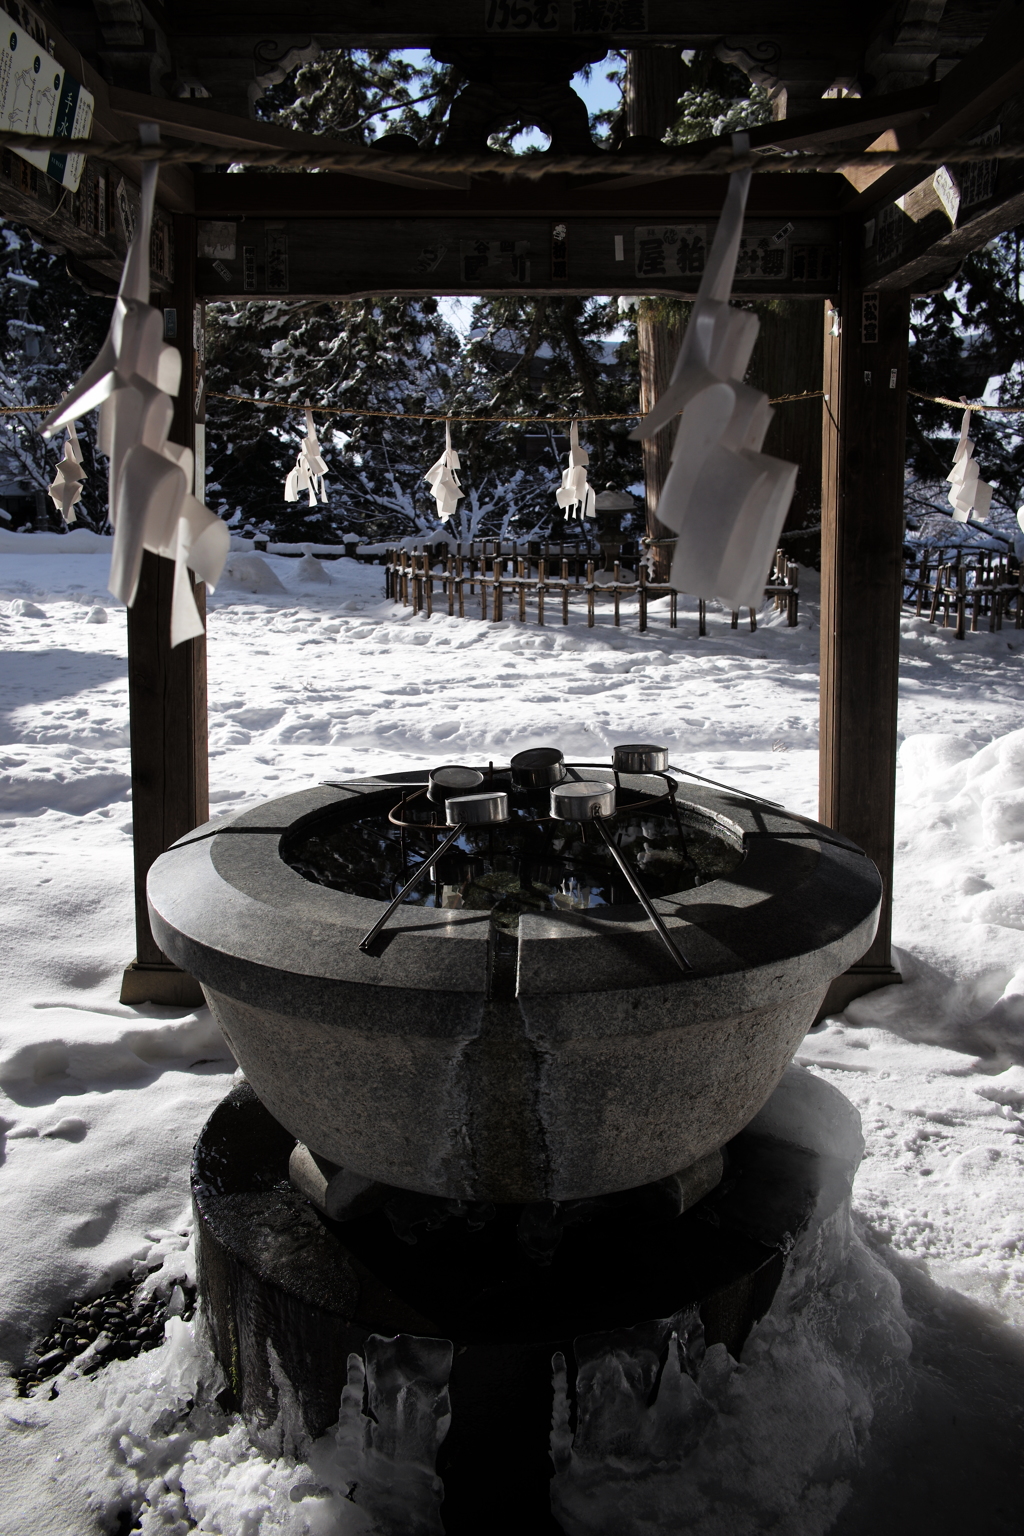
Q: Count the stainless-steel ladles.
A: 5